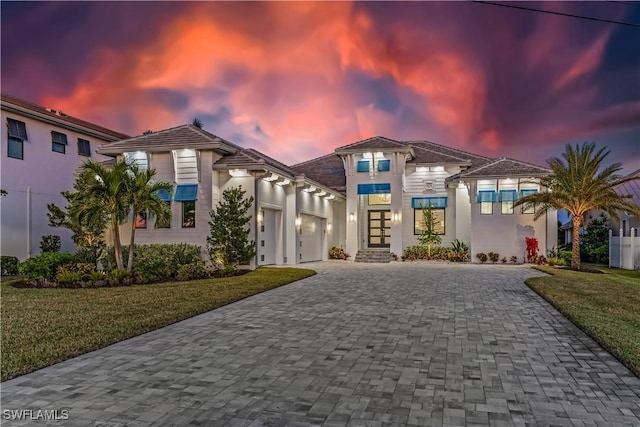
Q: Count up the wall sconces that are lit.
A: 5